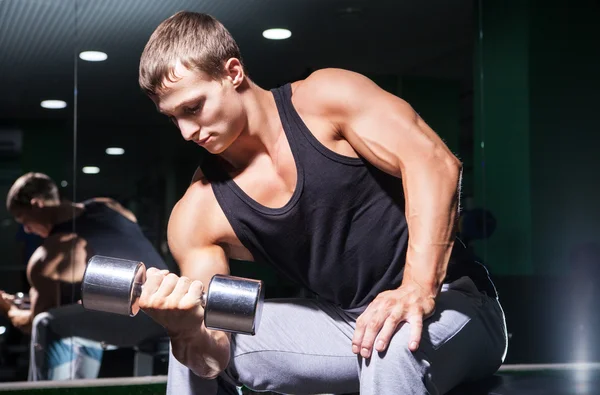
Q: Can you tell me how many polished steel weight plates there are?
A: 2